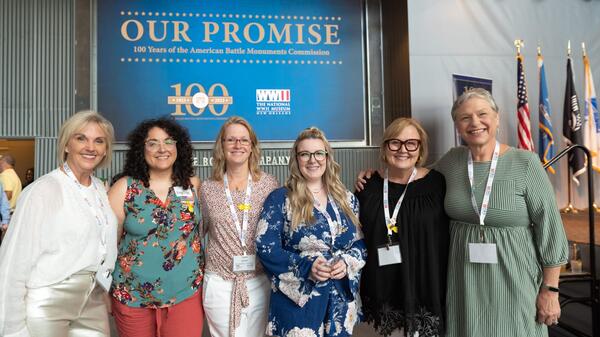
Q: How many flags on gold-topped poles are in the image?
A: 4